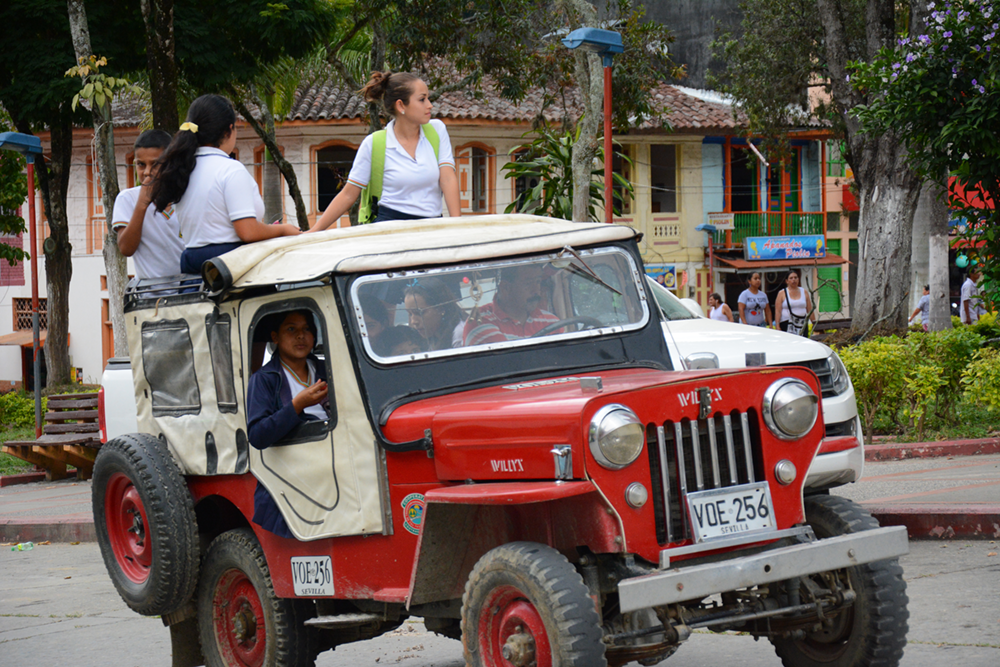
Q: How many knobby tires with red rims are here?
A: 3